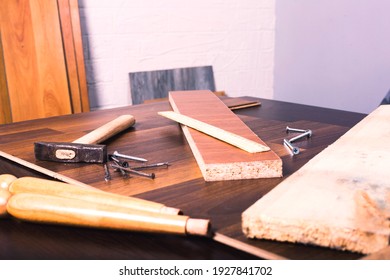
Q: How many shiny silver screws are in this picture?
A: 3